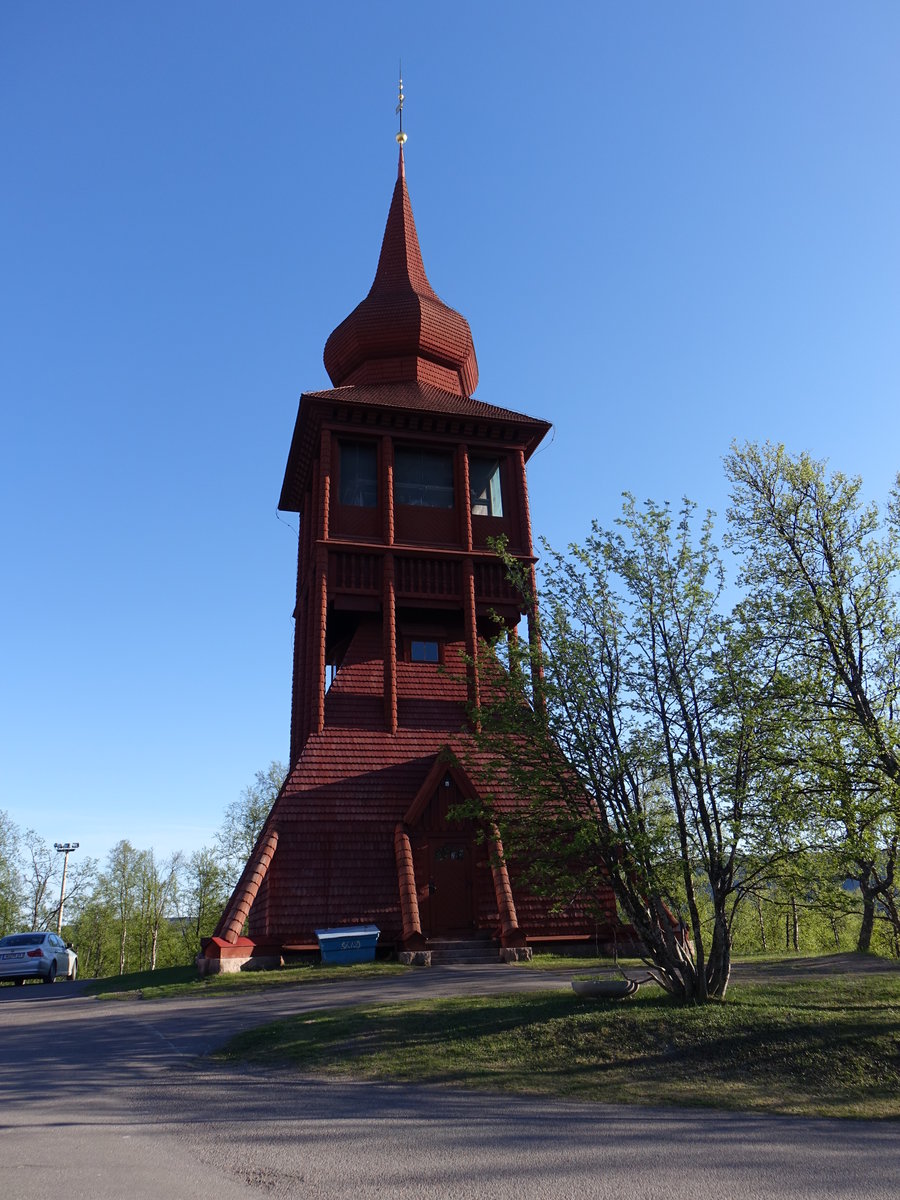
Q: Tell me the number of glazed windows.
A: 4